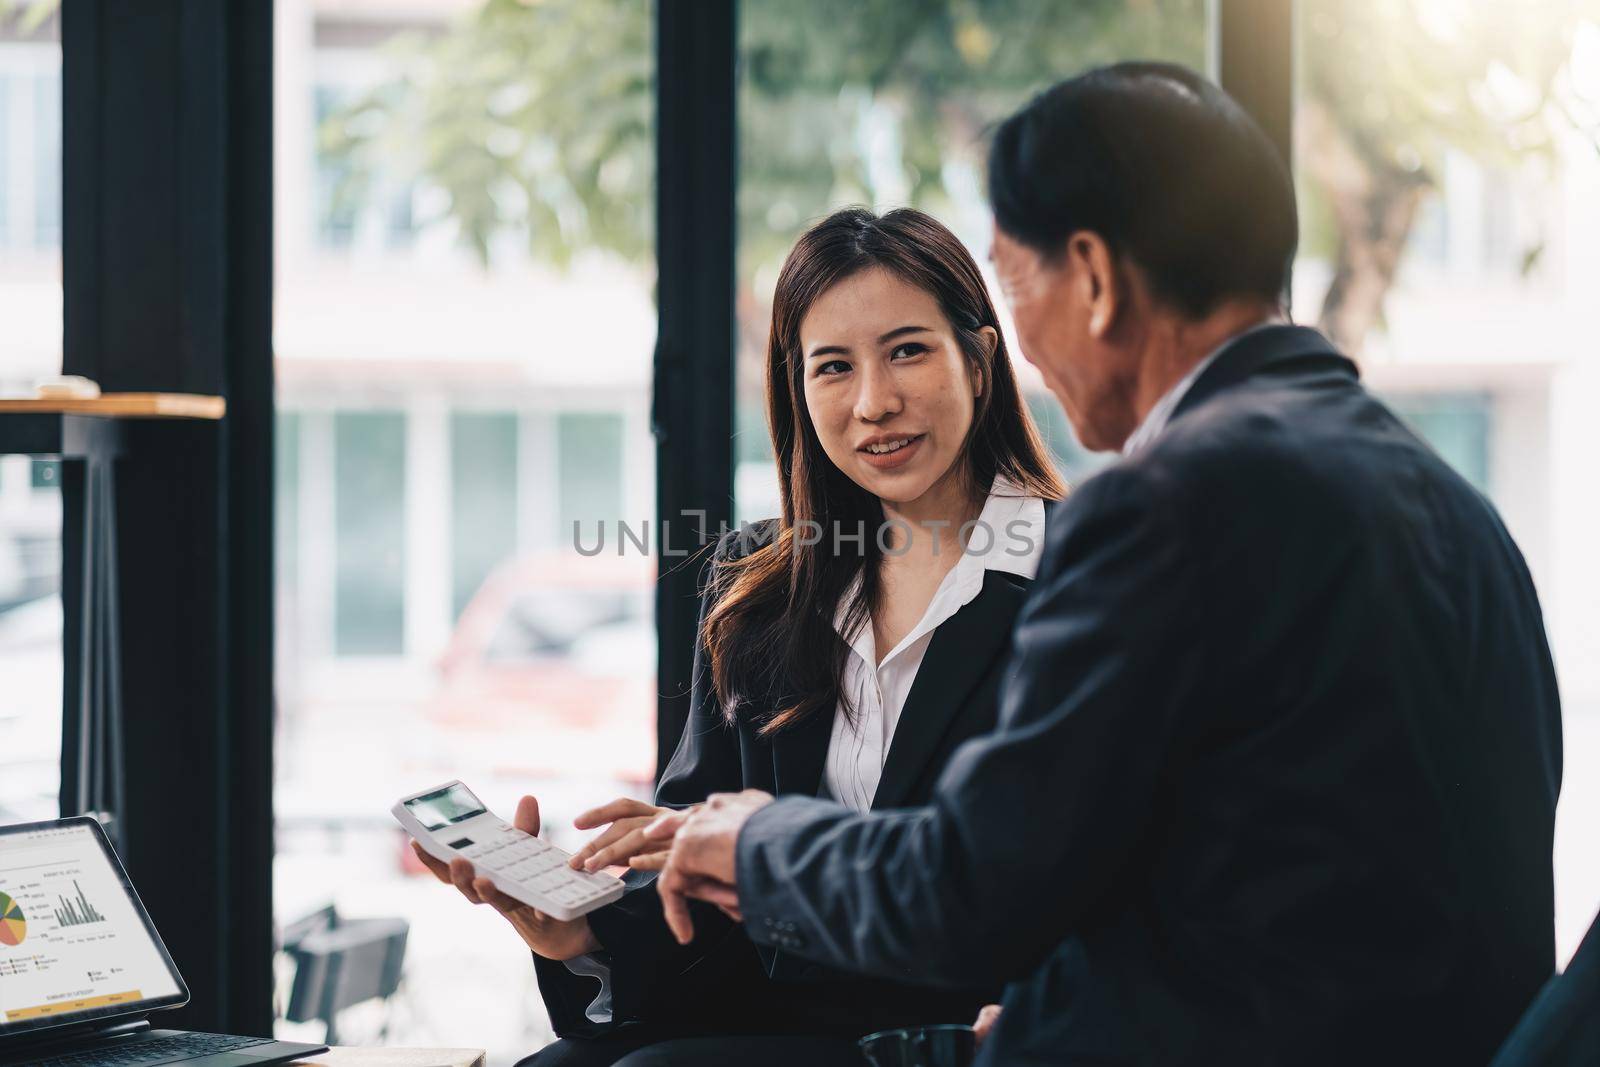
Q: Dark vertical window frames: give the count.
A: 3